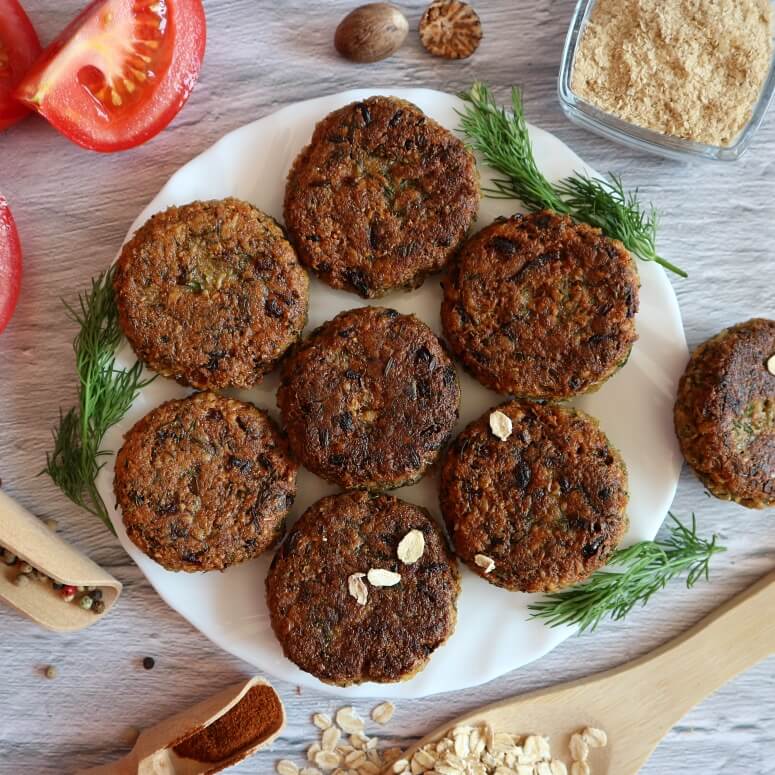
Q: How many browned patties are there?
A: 8